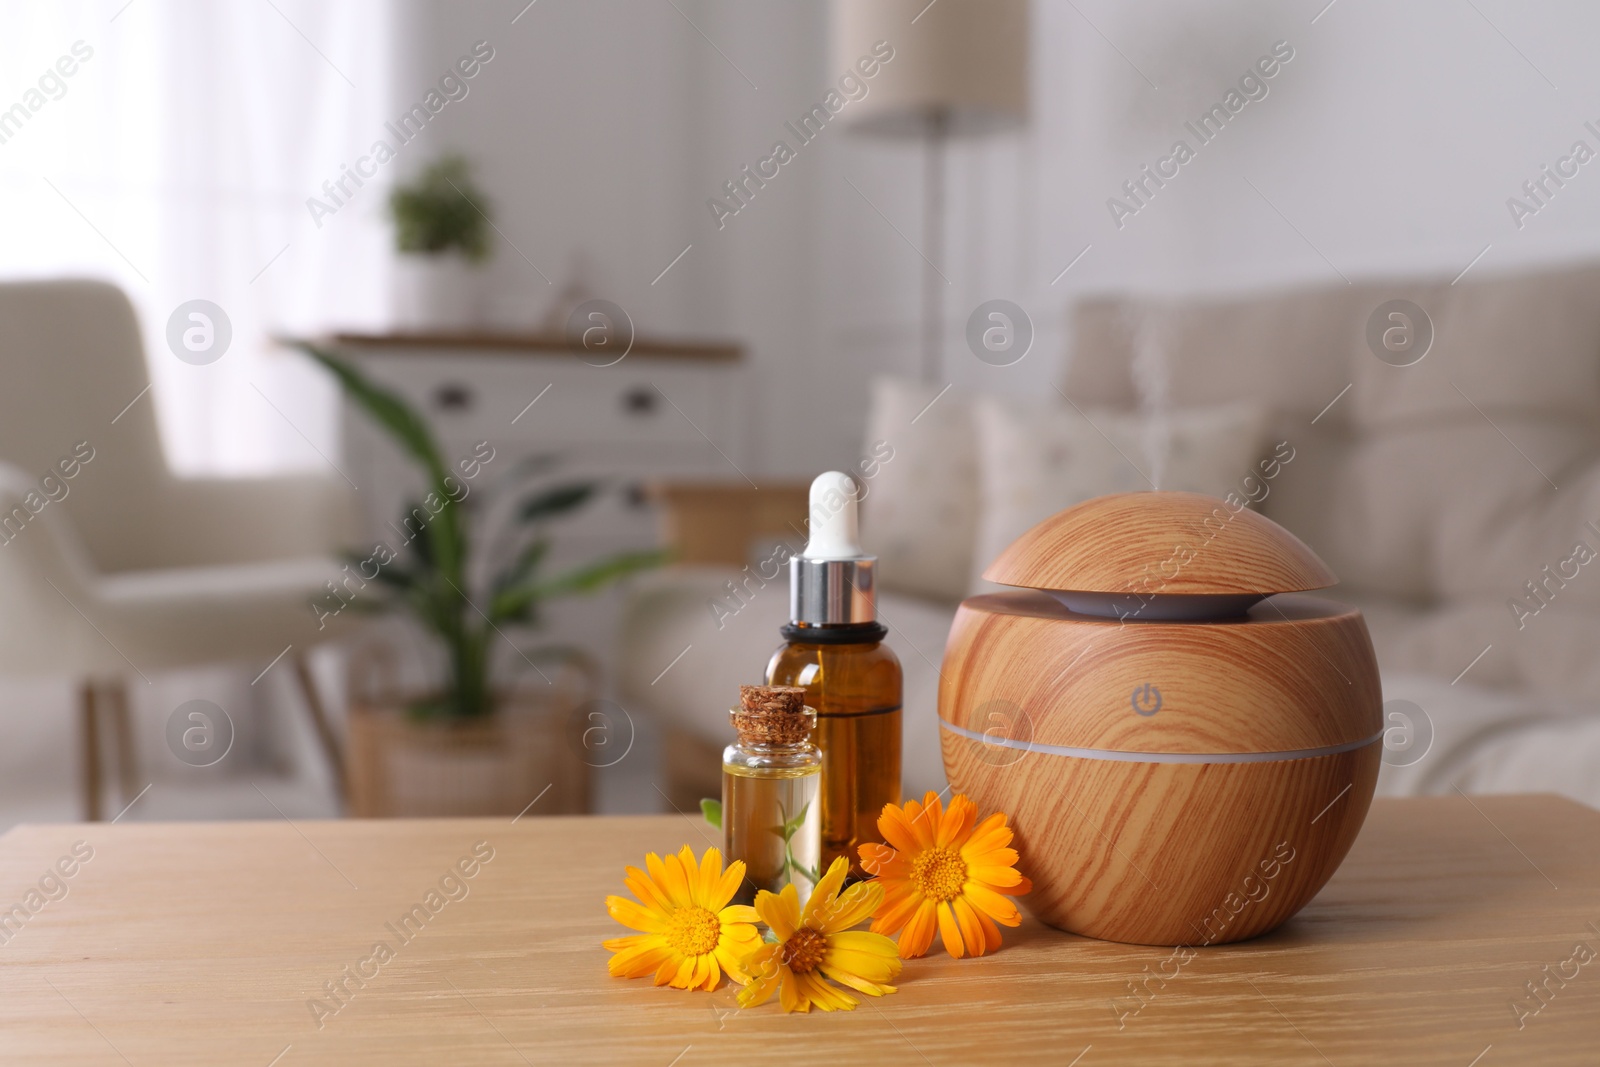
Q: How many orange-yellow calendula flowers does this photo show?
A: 3